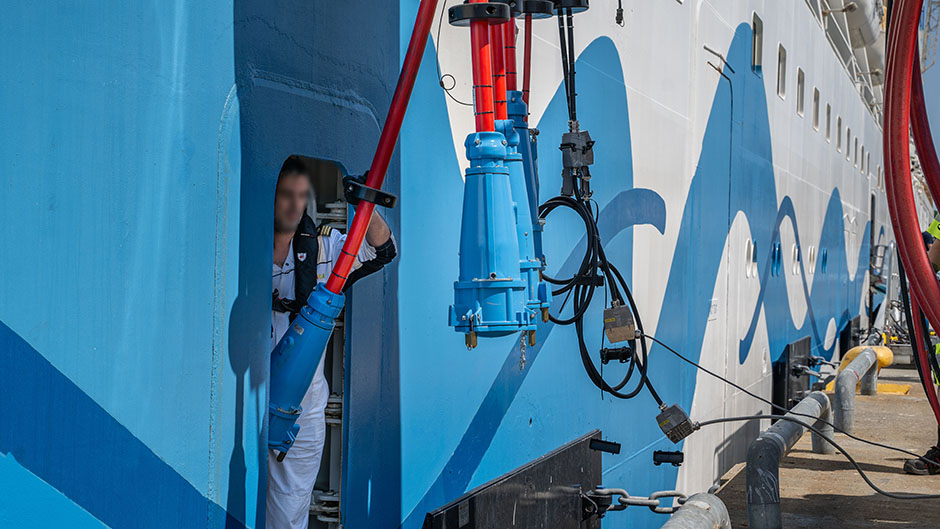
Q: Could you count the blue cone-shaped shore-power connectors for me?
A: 4